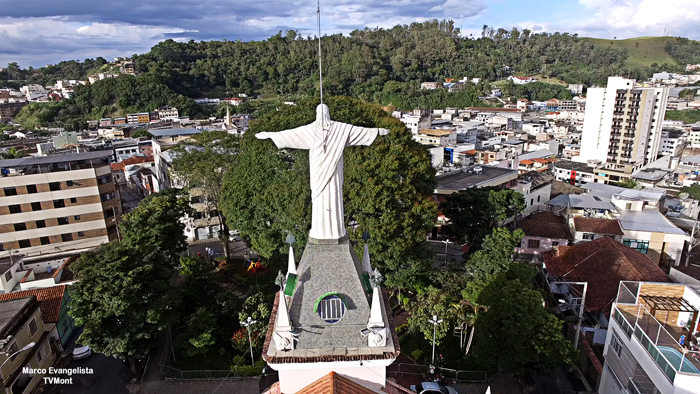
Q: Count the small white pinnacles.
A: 4